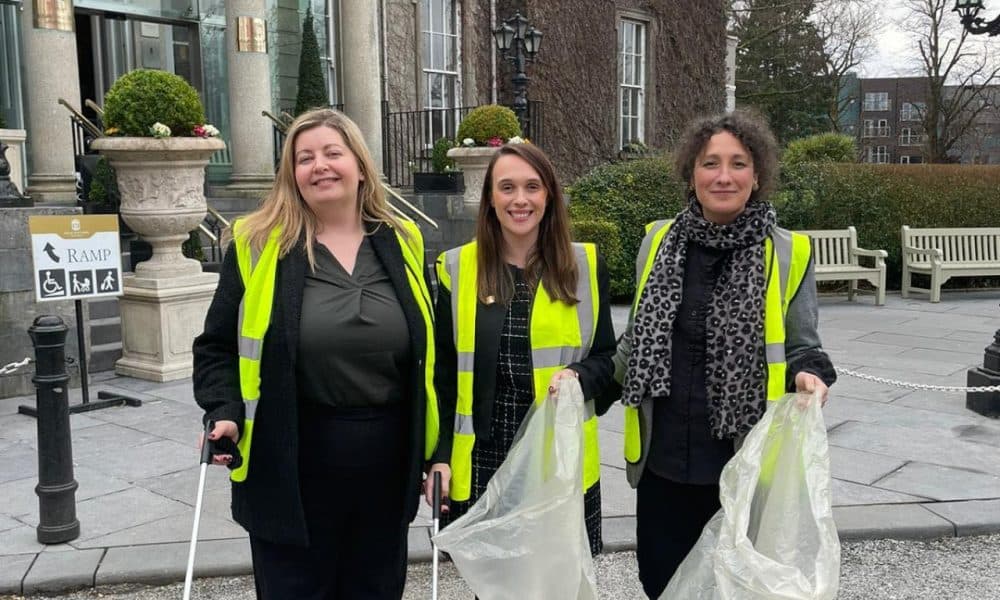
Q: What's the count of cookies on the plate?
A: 0